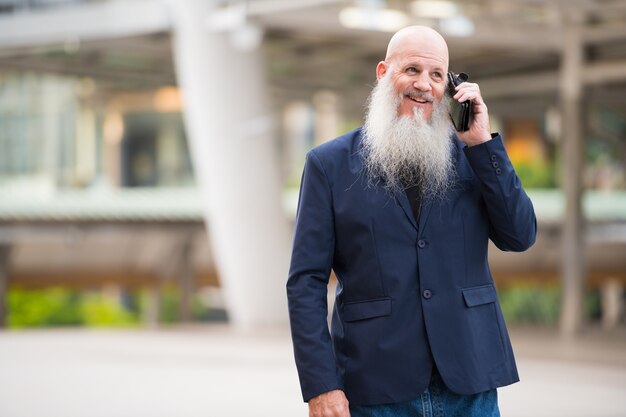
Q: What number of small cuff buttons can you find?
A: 3